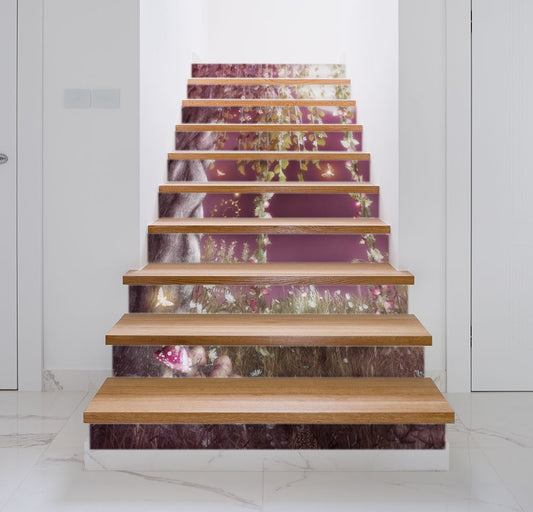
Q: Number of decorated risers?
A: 10